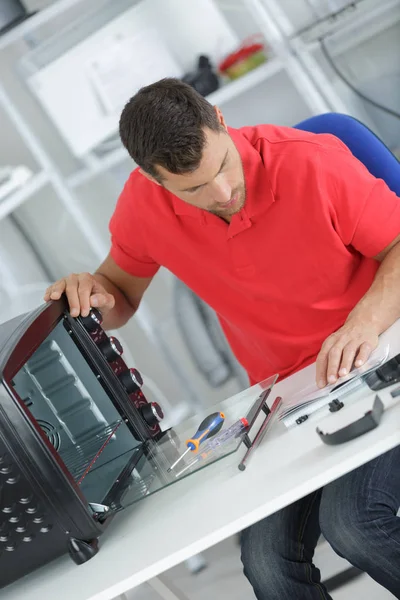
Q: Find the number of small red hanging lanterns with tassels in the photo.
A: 0